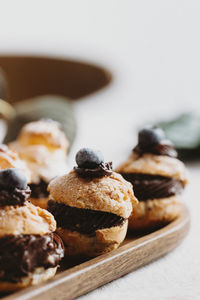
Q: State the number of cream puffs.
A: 5